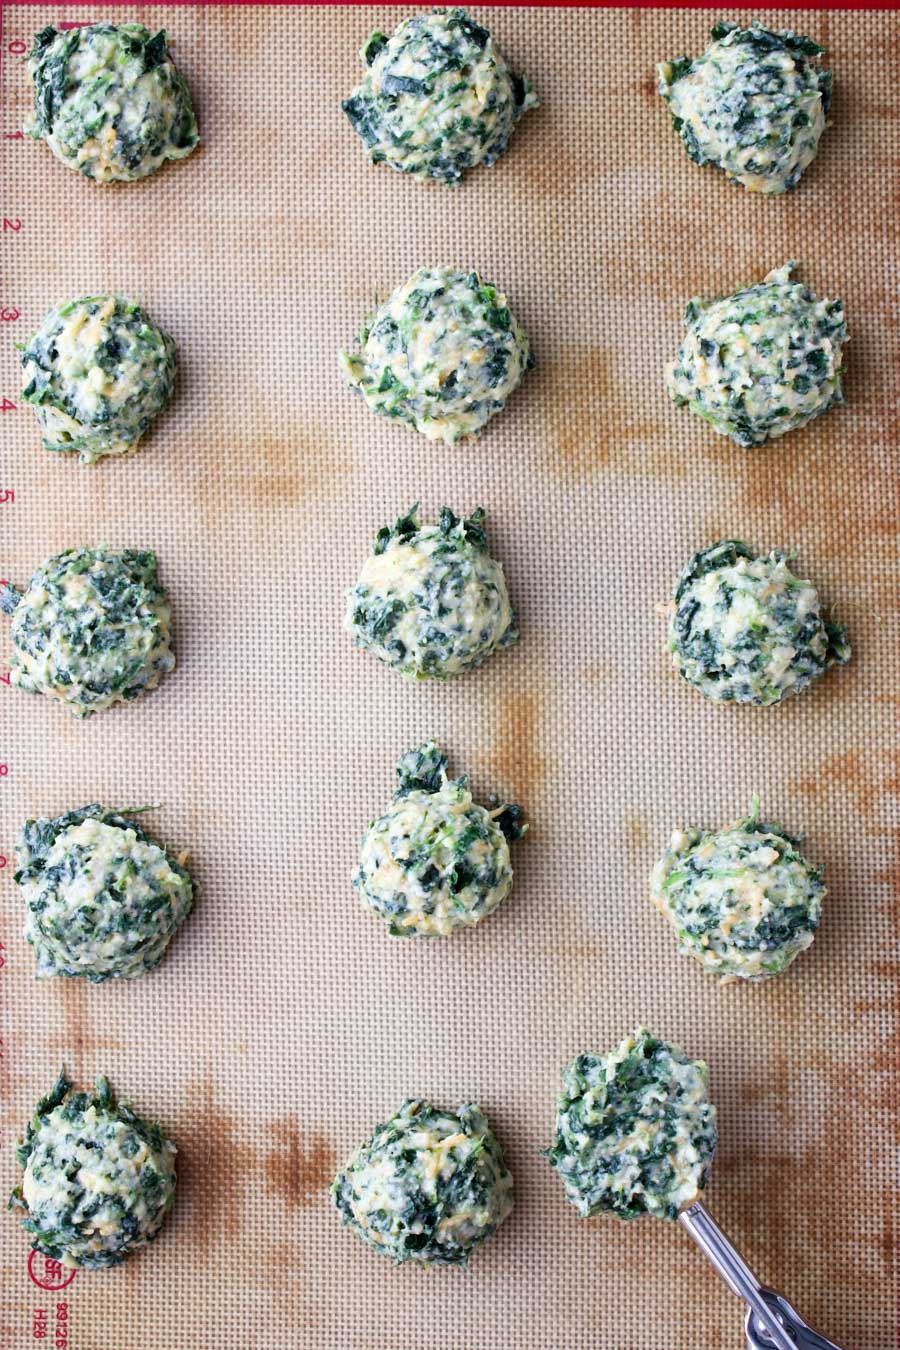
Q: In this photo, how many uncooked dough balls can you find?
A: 15